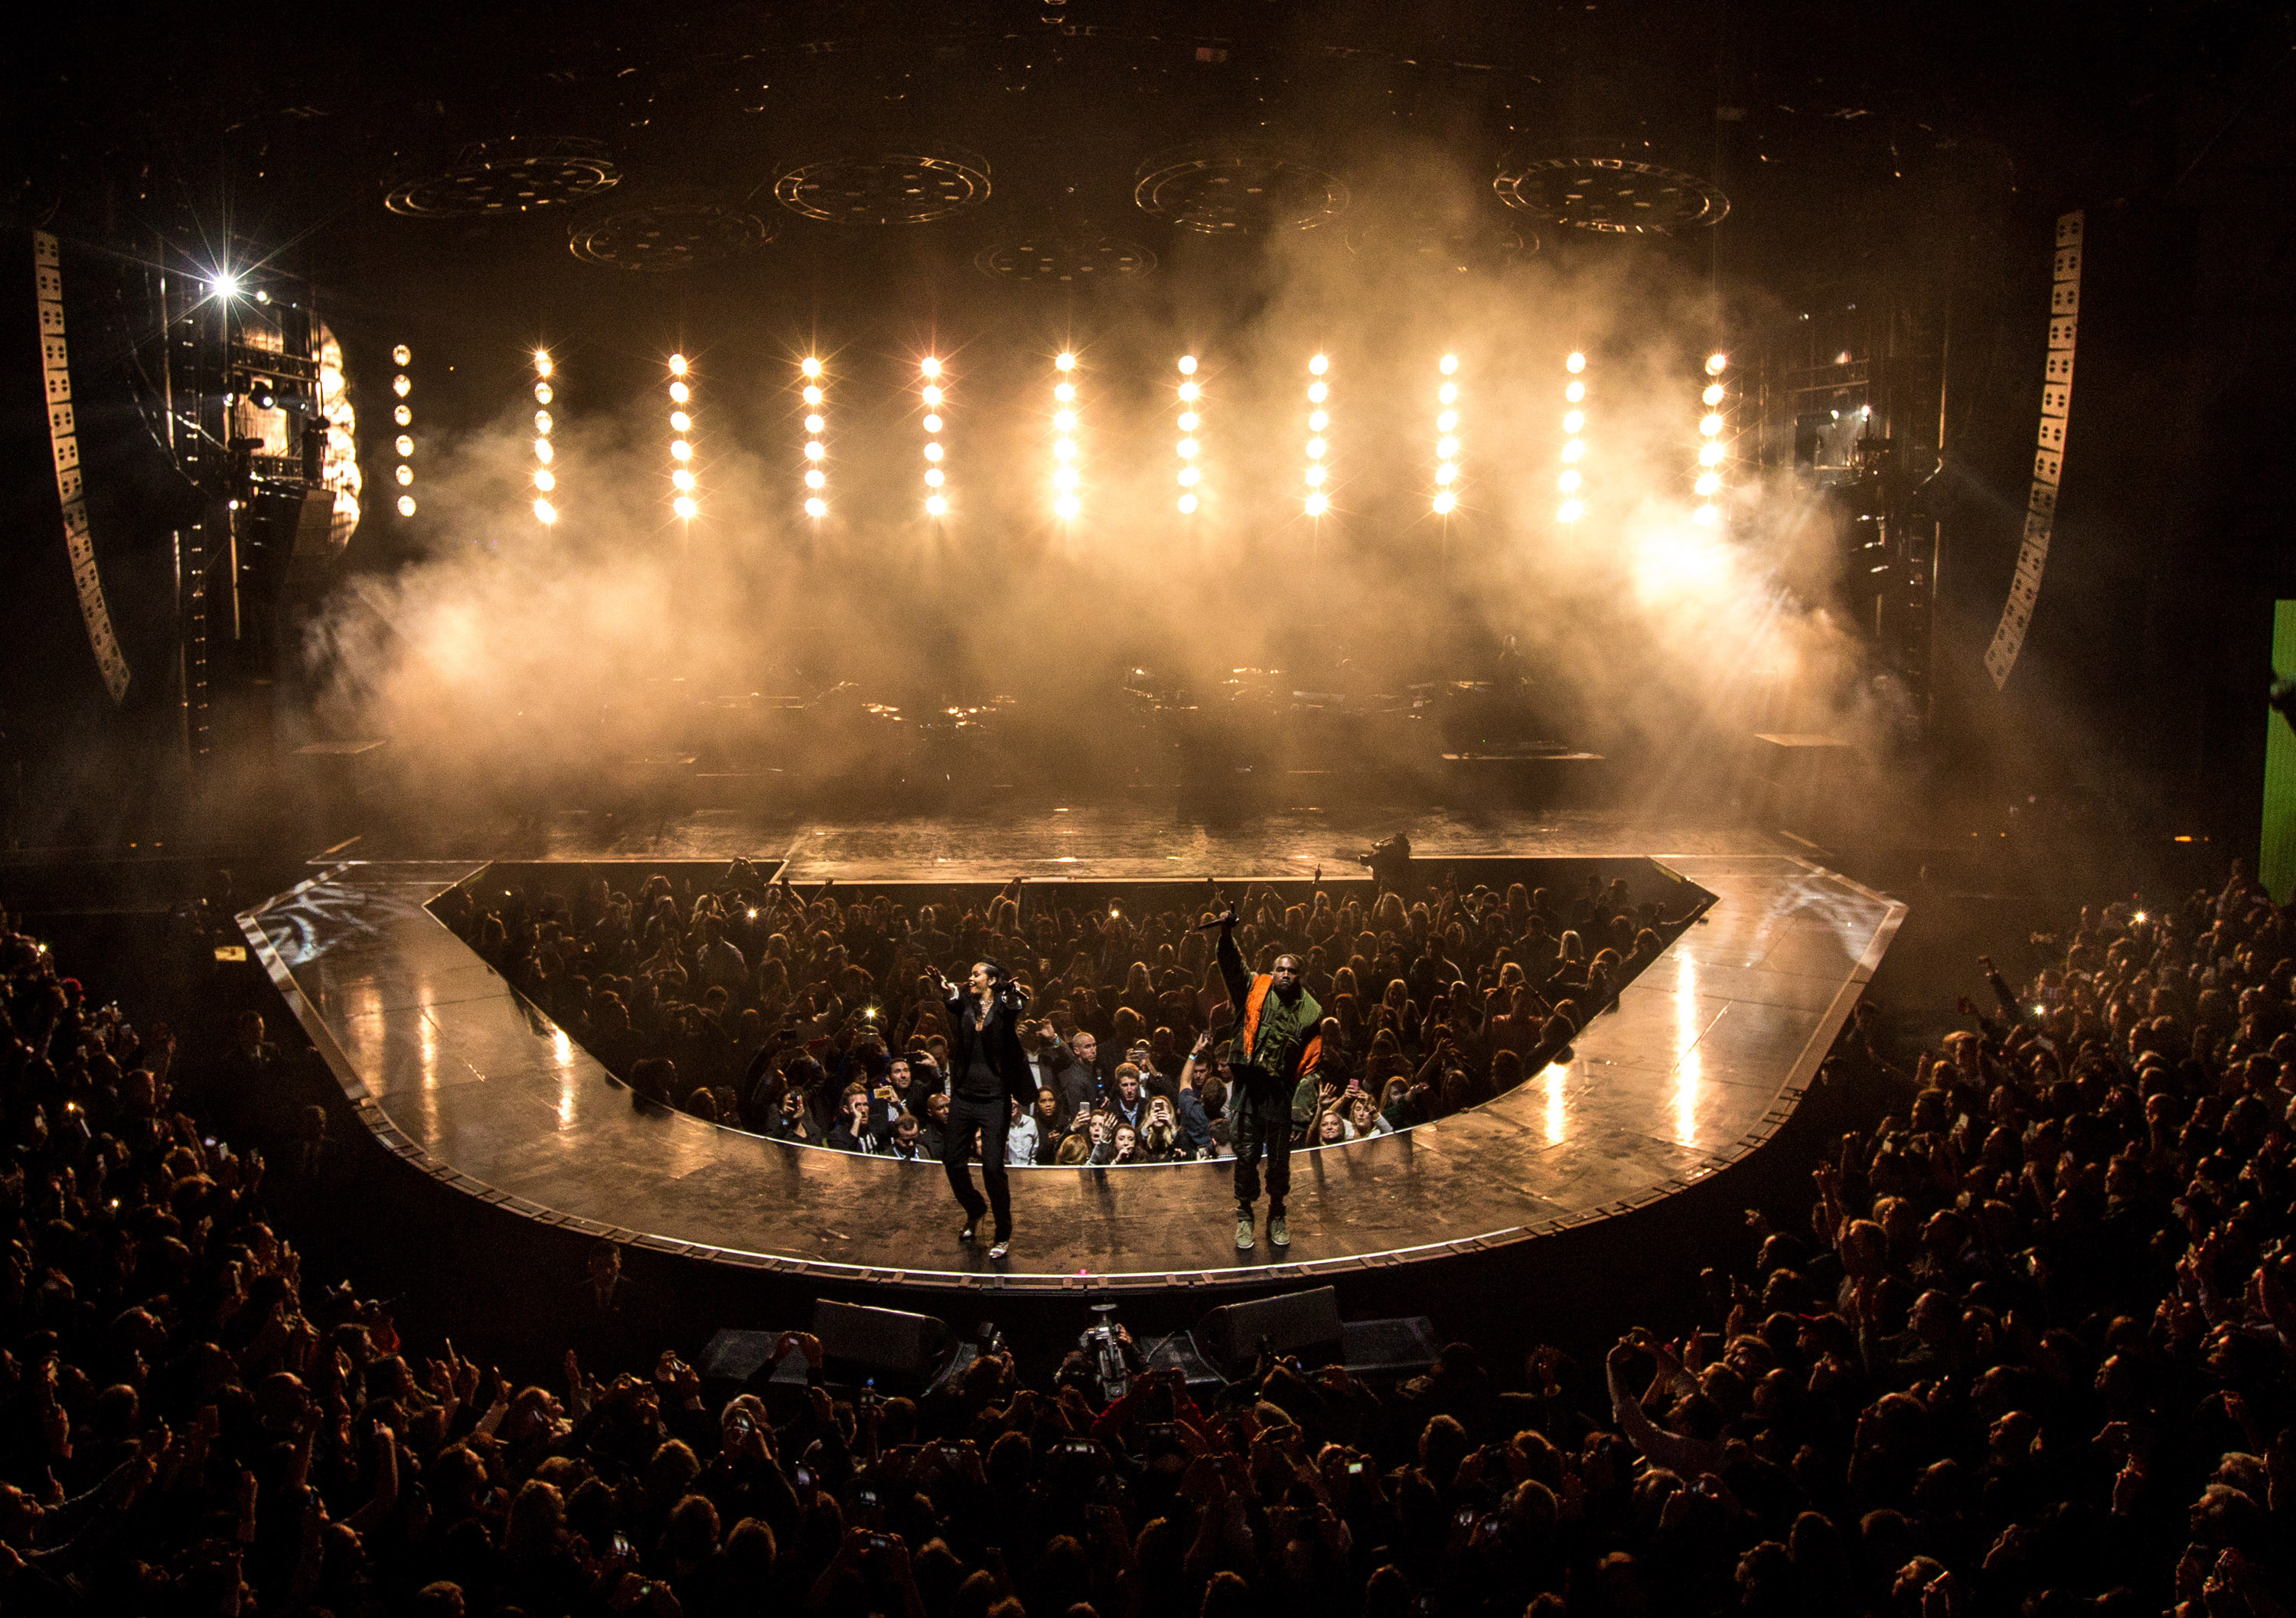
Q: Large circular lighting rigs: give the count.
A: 7